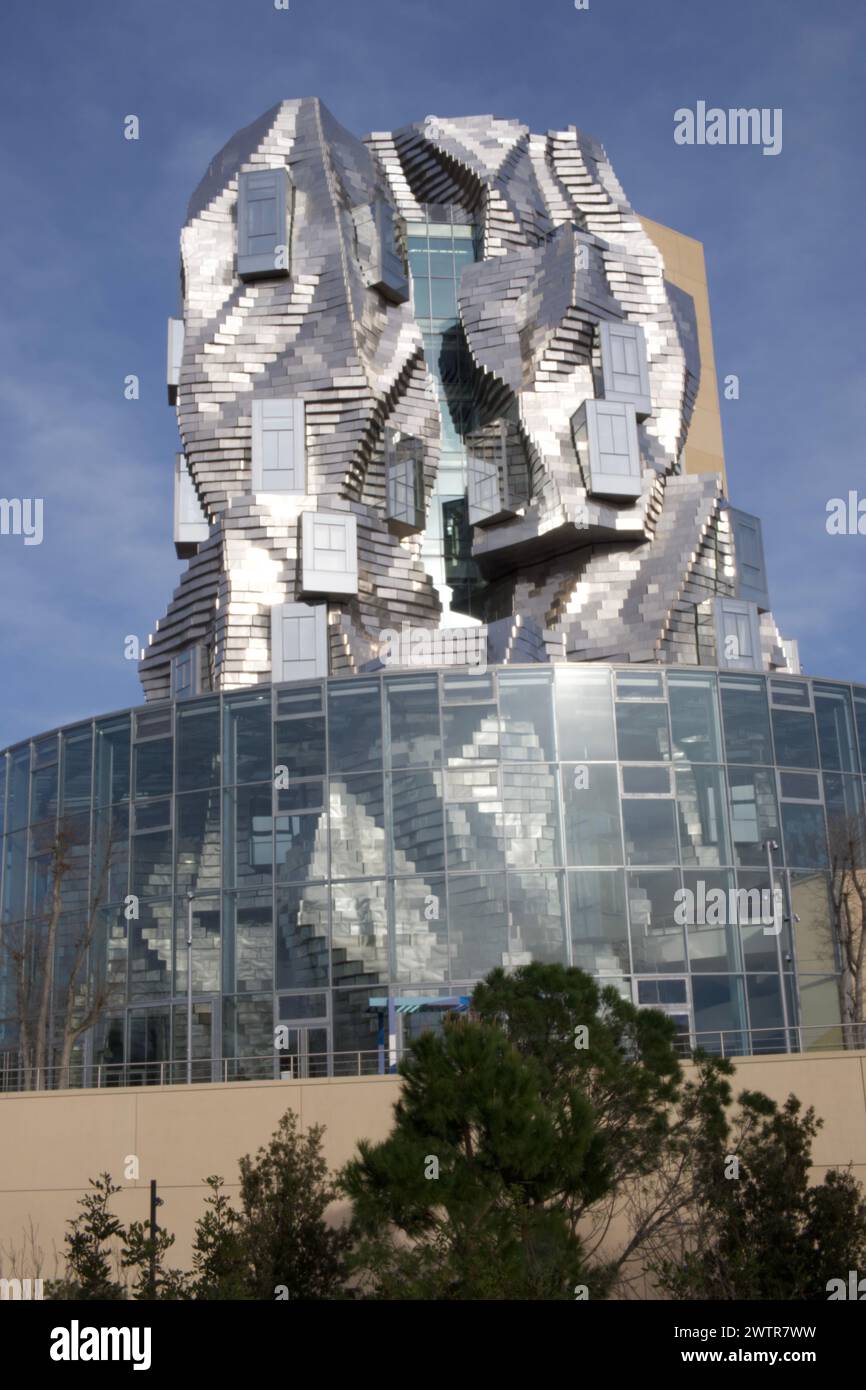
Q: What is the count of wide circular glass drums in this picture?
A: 1